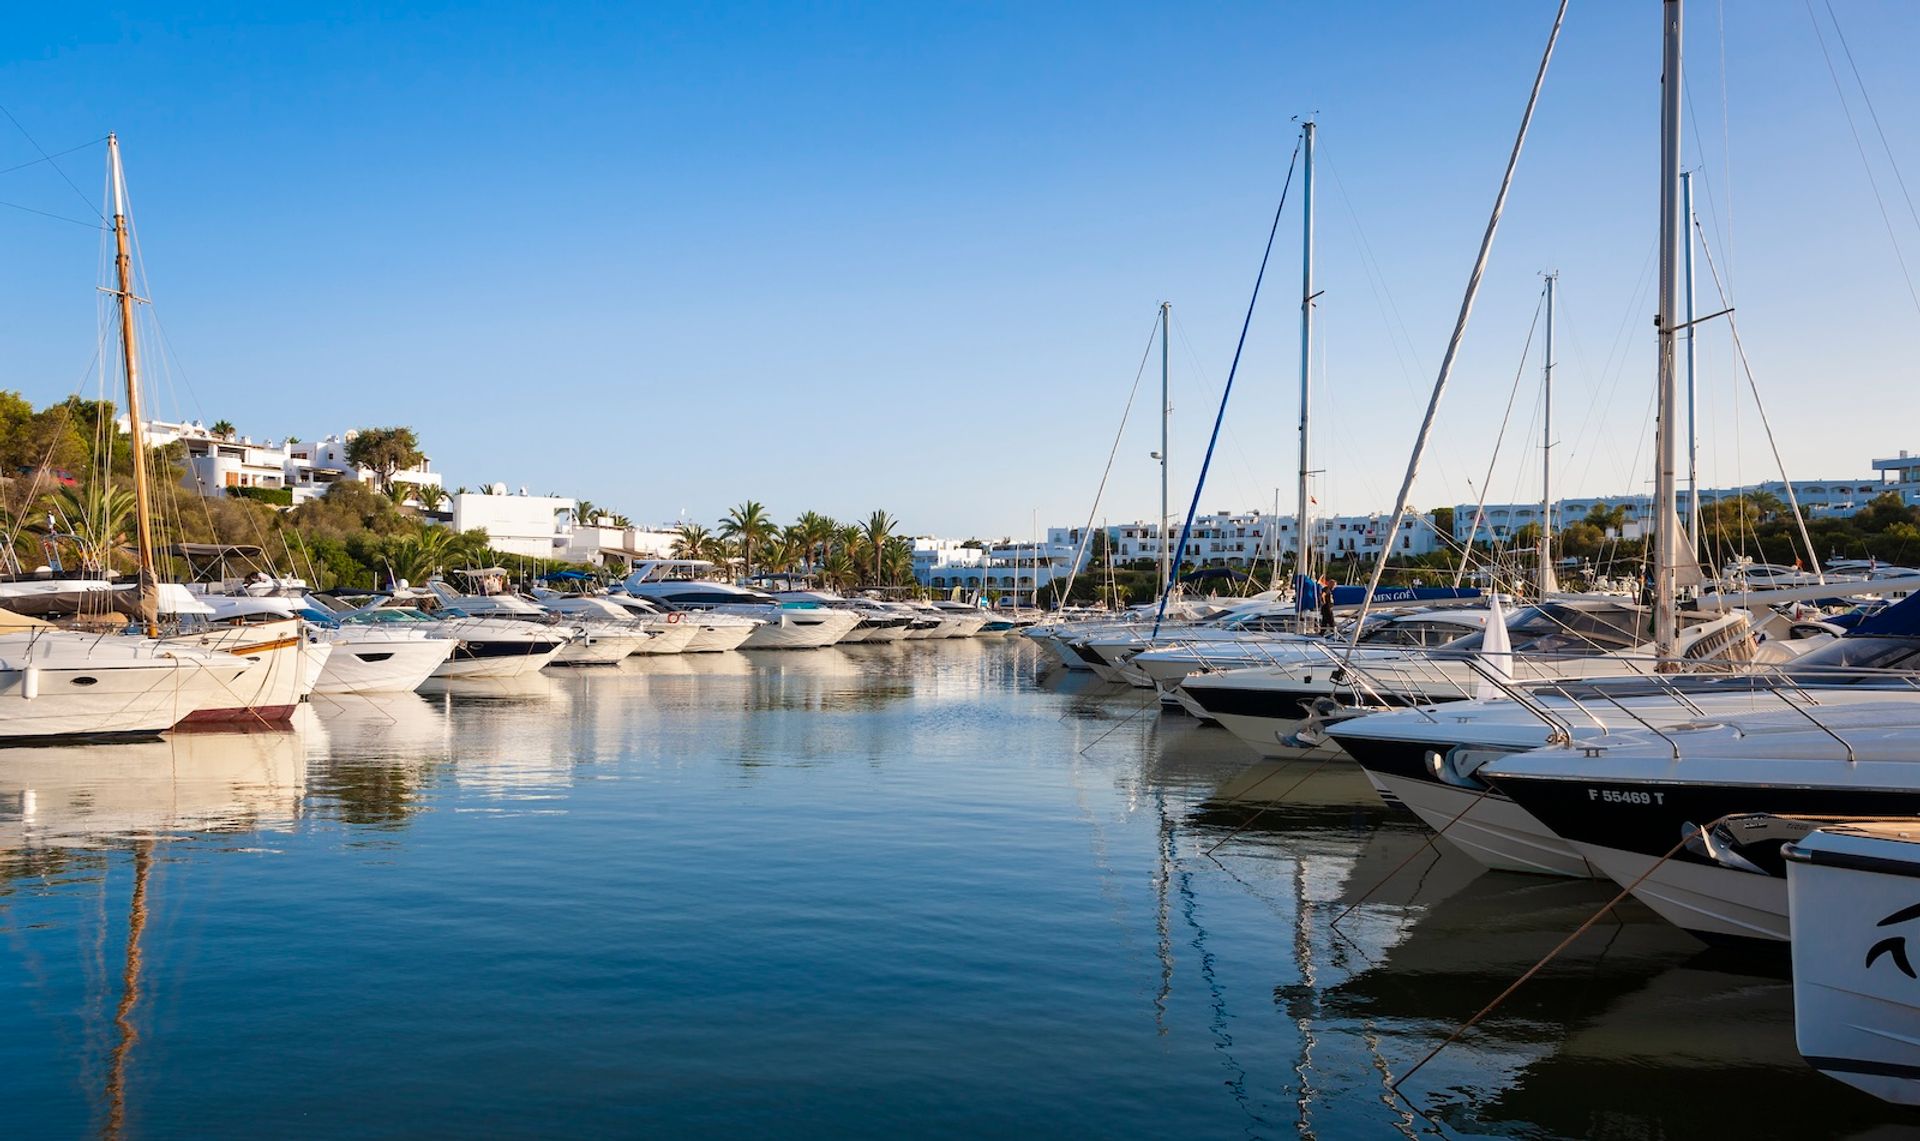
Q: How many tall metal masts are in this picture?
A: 5